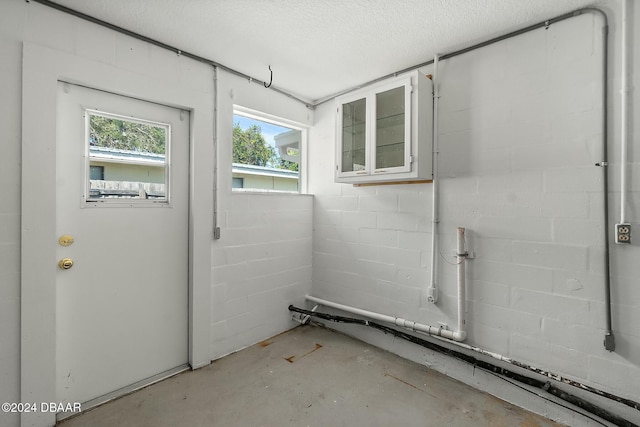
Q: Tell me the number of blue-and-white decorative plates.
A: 0